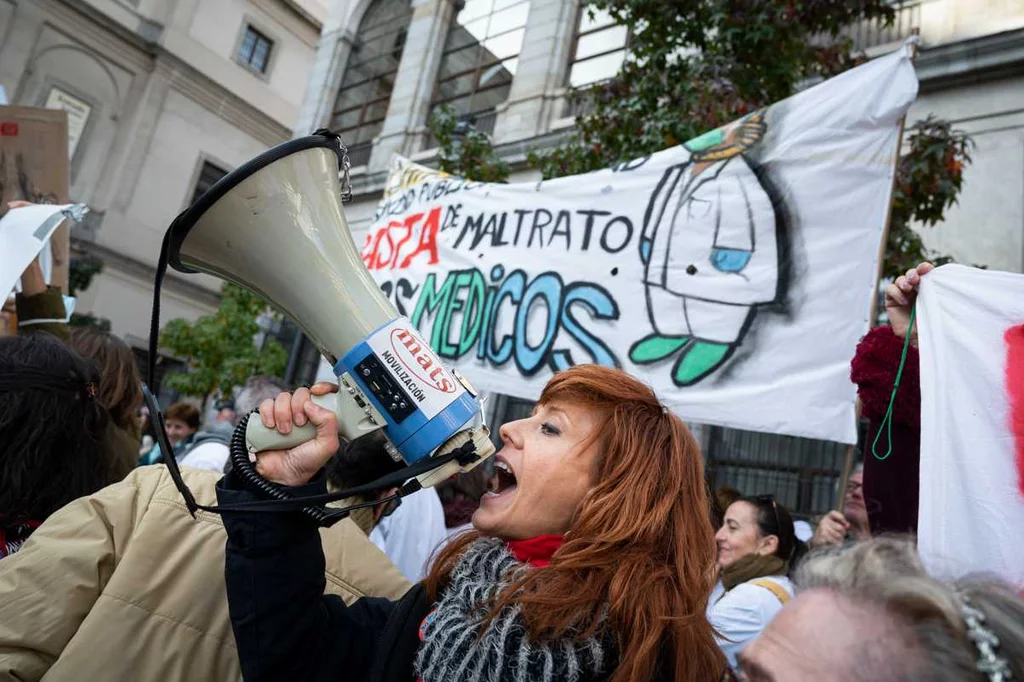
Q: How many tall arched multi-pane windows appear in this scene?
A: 3